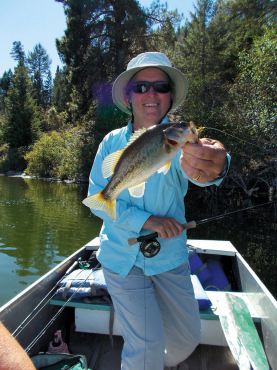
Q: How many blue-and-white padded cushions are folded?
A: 1